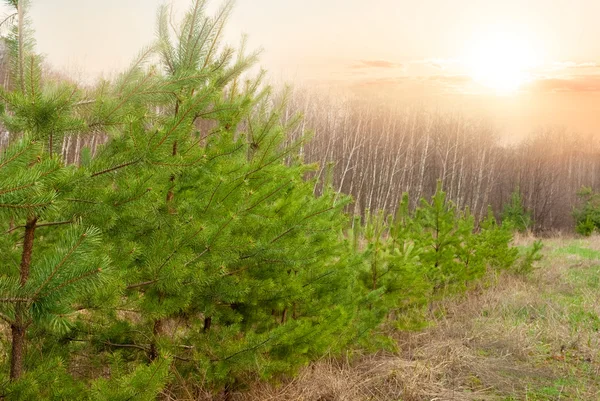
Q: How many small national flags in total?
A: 0